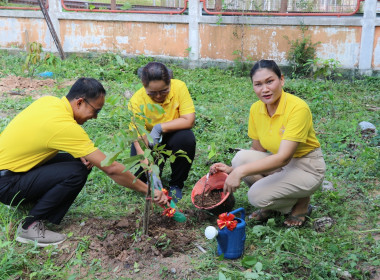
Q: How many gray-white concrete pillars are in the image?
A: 3